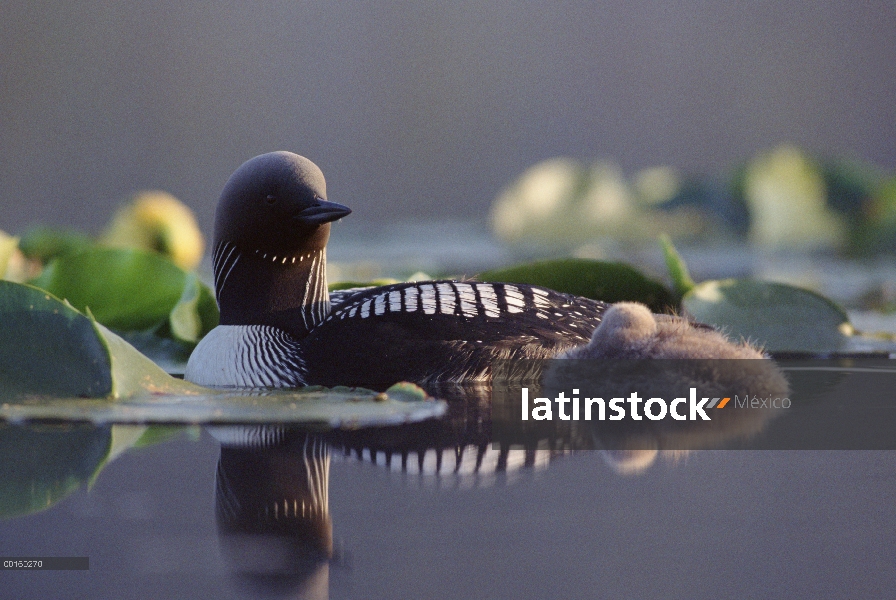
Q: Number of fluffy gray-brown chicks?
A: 1